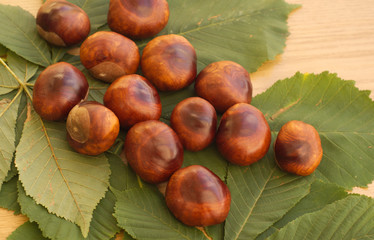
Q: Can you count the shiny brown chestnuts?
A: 13